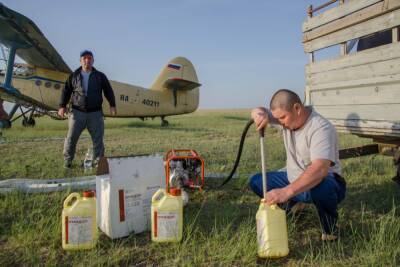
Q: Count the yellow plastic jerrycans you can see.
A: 3